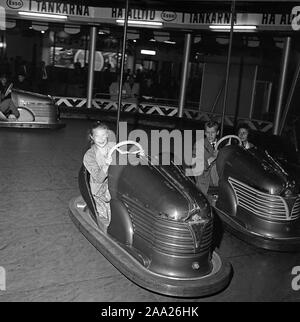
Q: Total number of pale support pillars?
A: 3